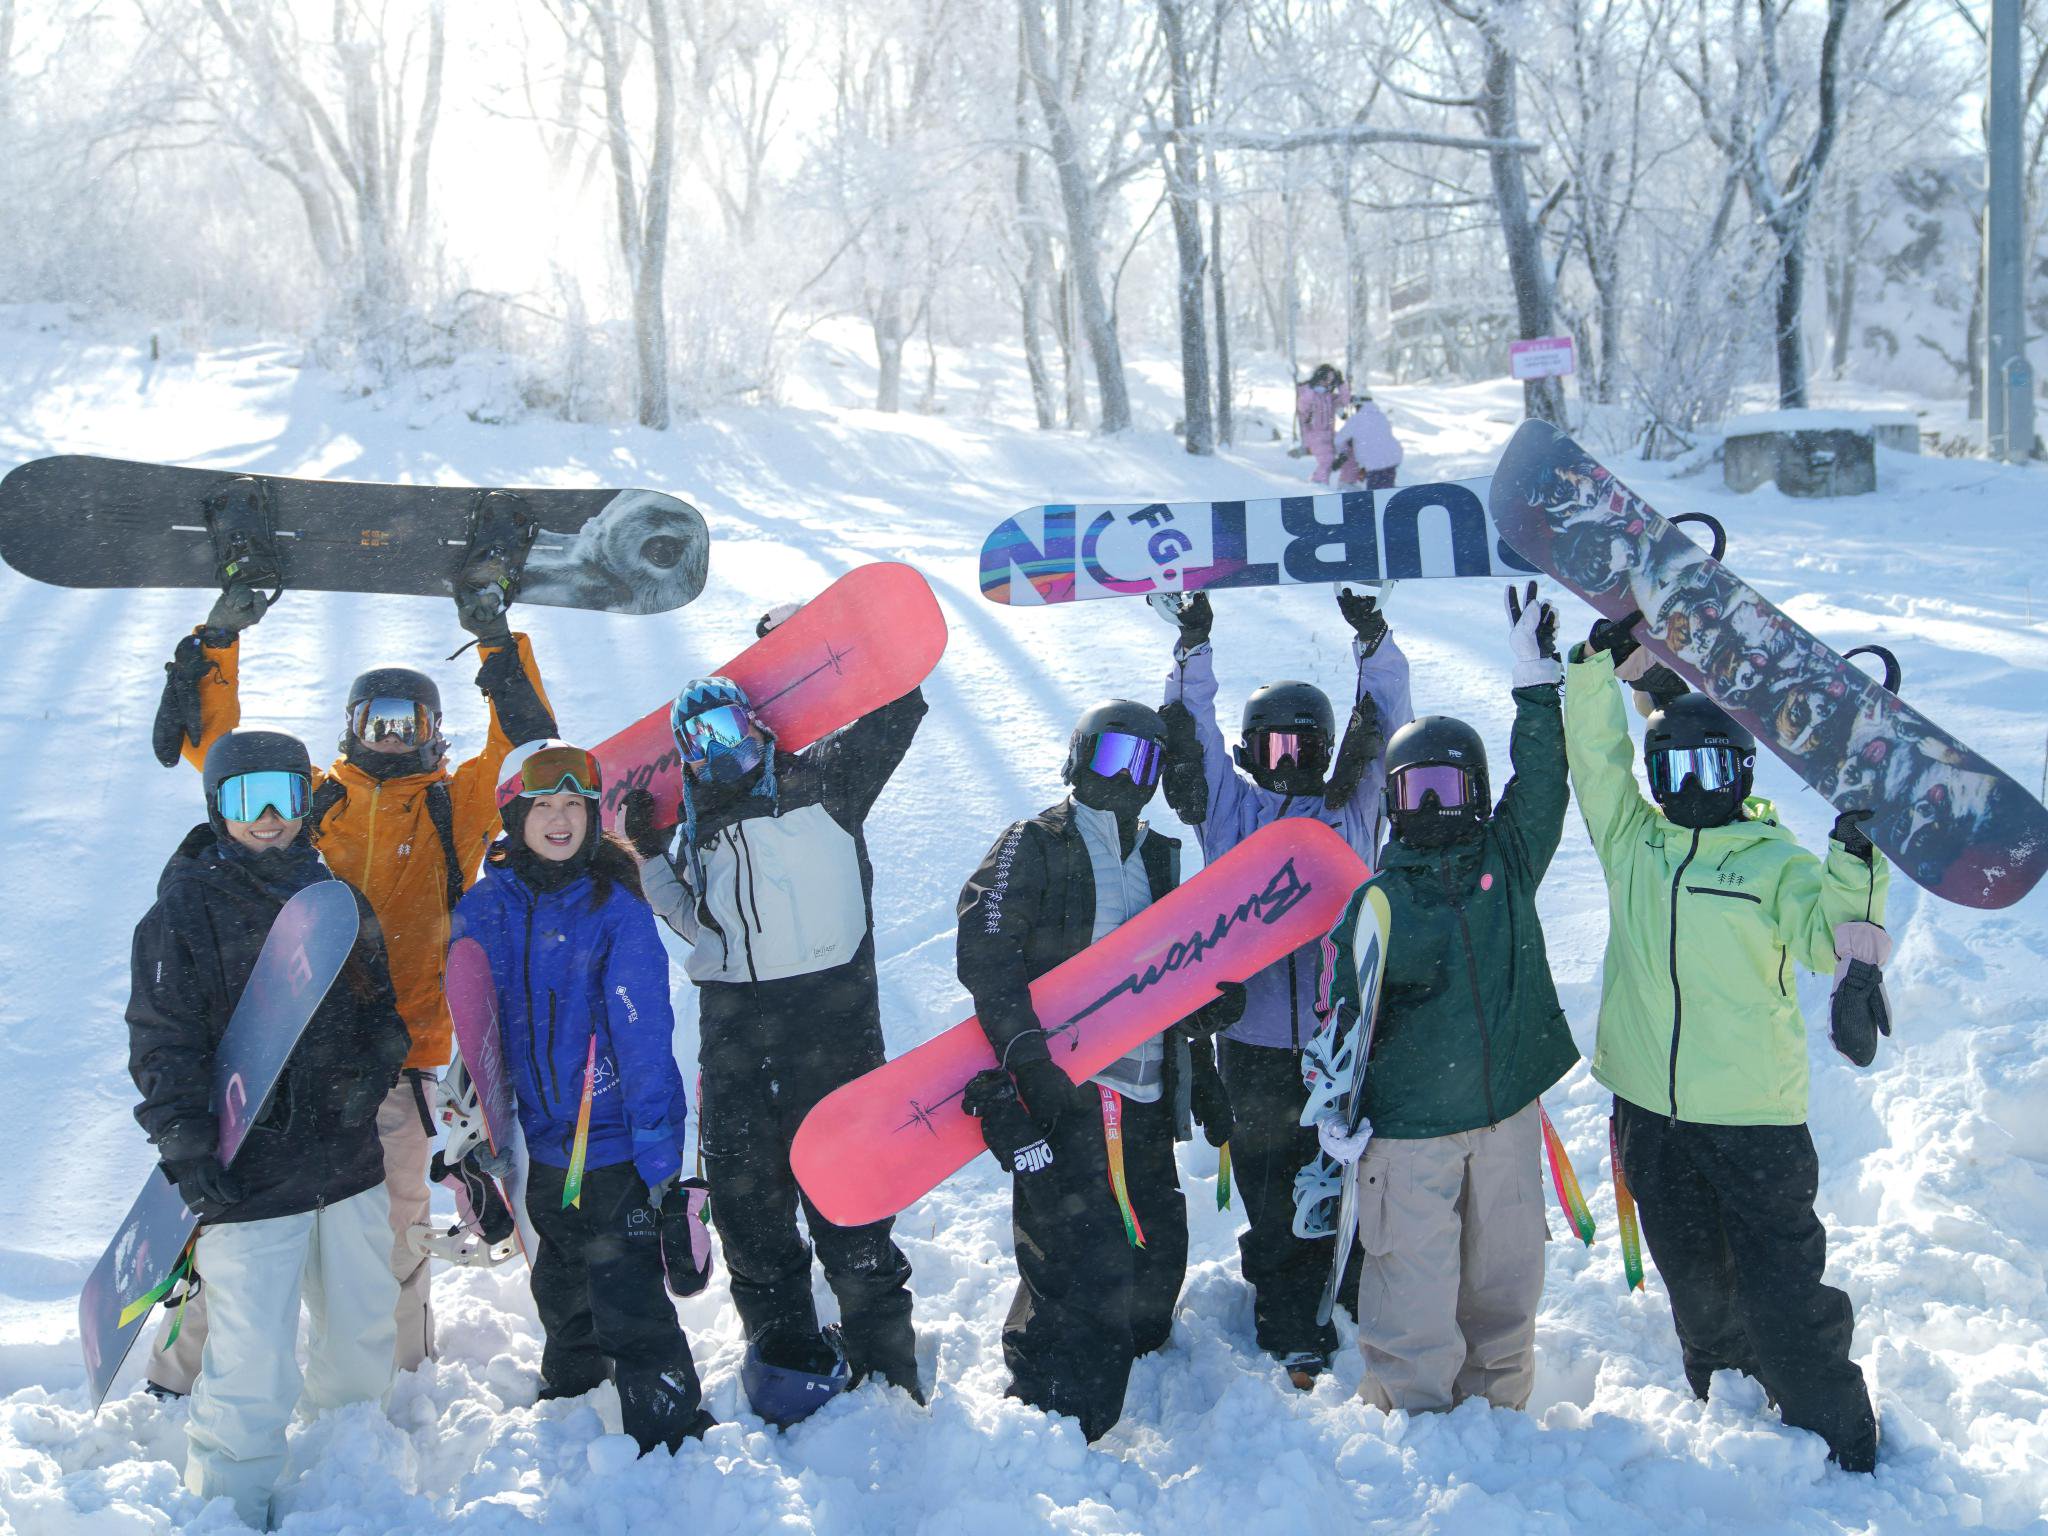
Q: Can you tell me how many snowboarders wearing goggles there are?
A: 8